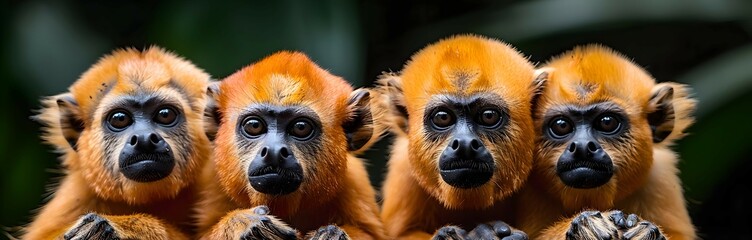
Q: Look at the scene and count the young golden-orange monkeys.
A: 4